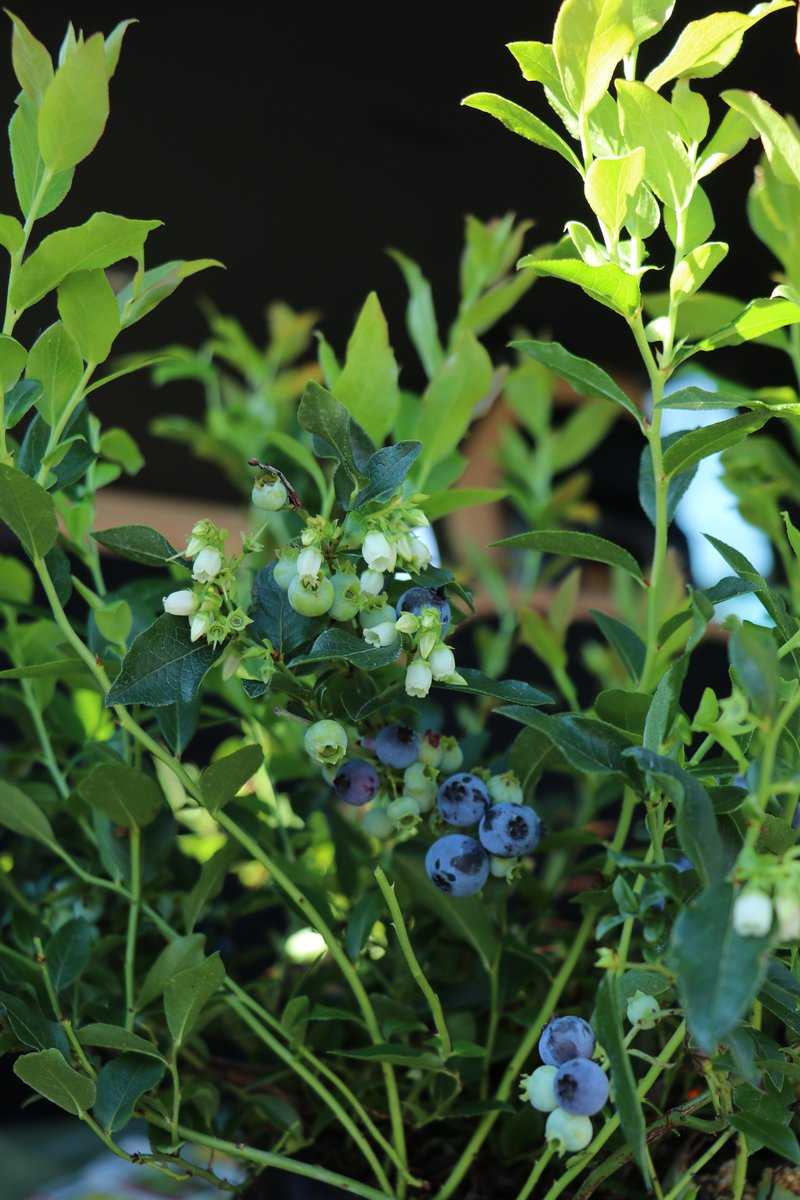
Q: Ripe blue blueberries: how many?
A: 8